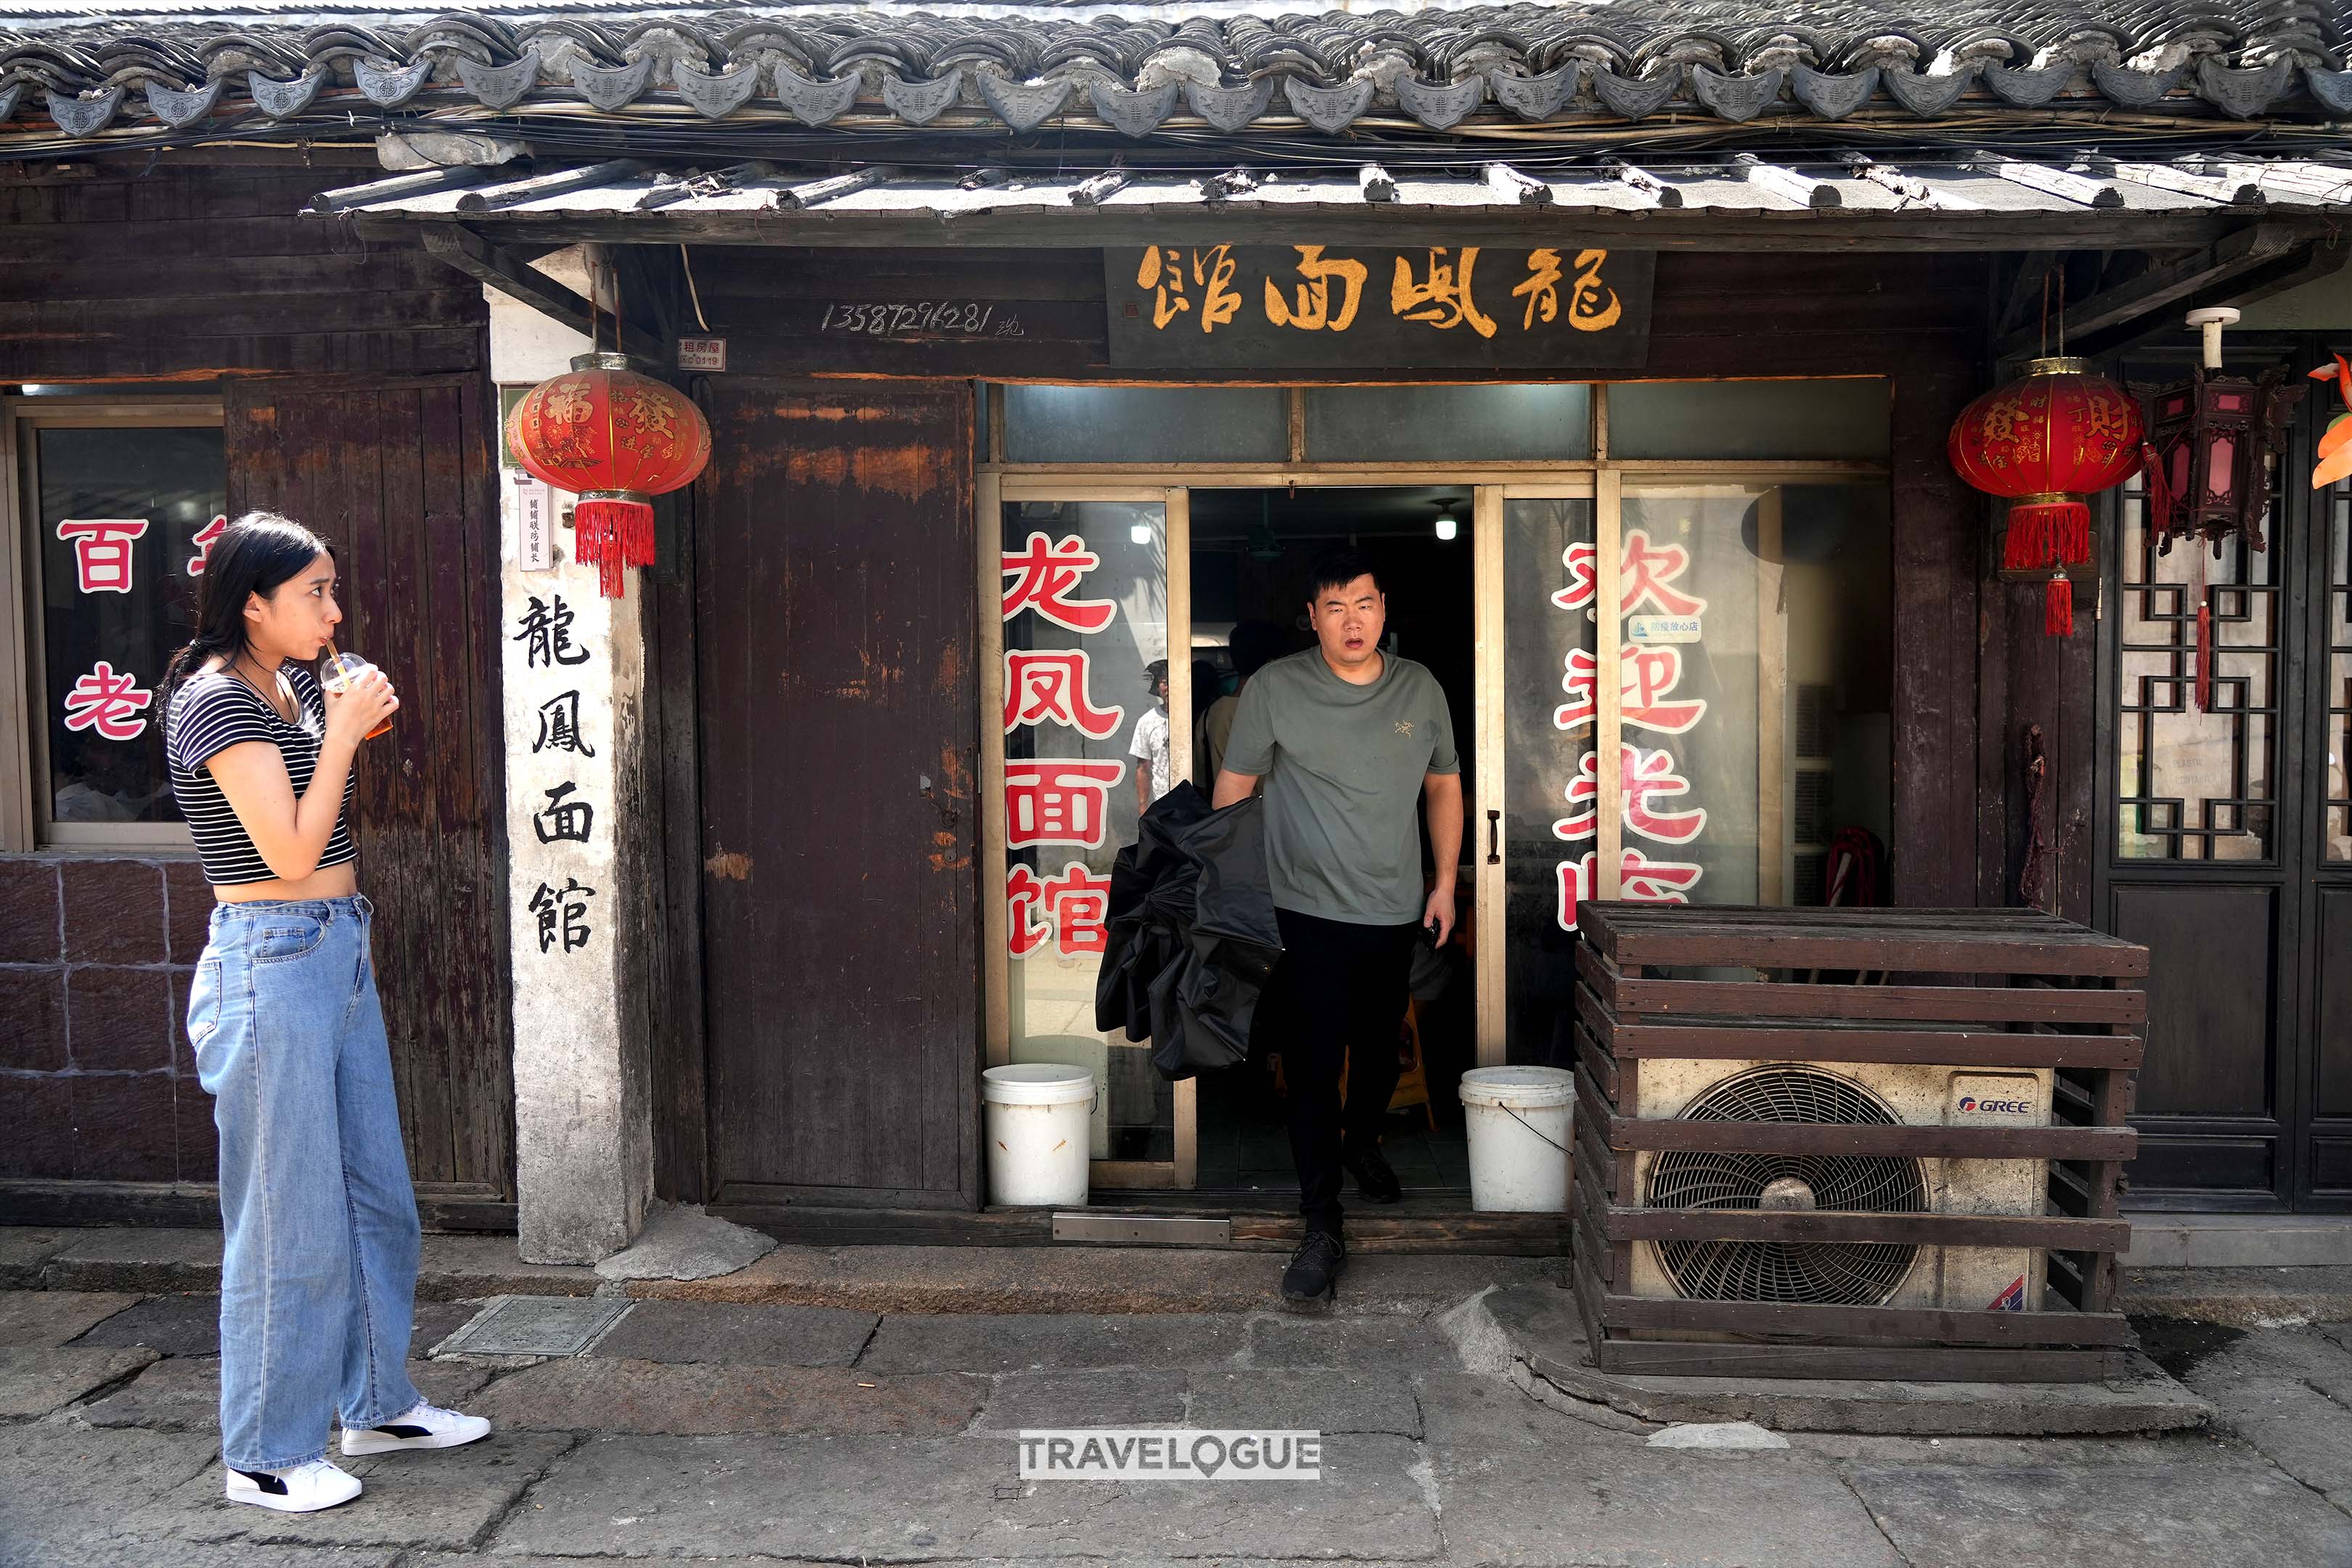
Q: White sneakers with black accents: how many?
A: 2